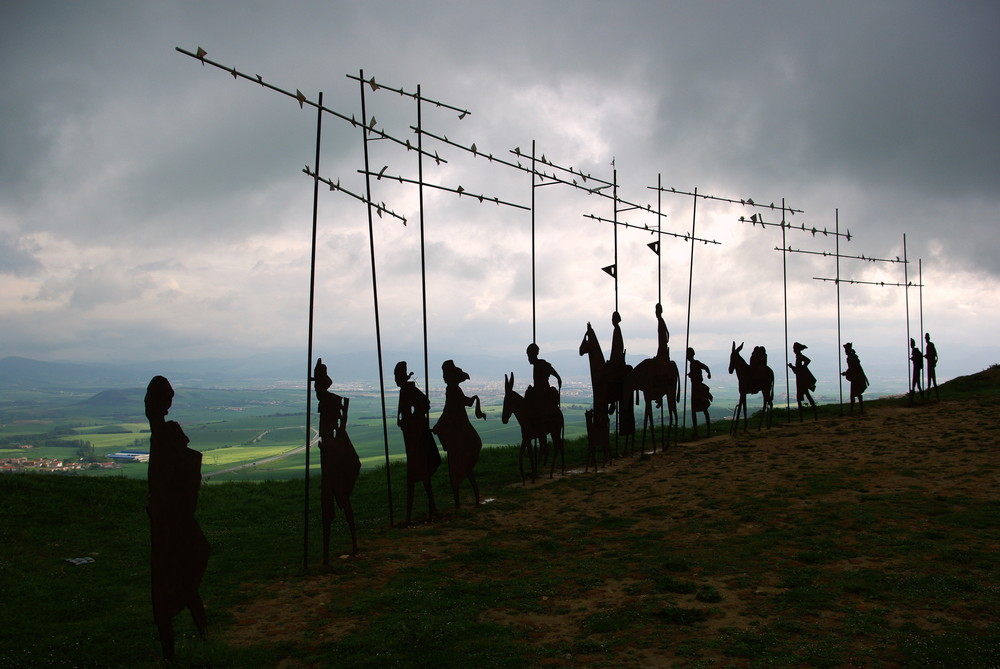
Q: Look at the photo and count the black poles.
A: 11